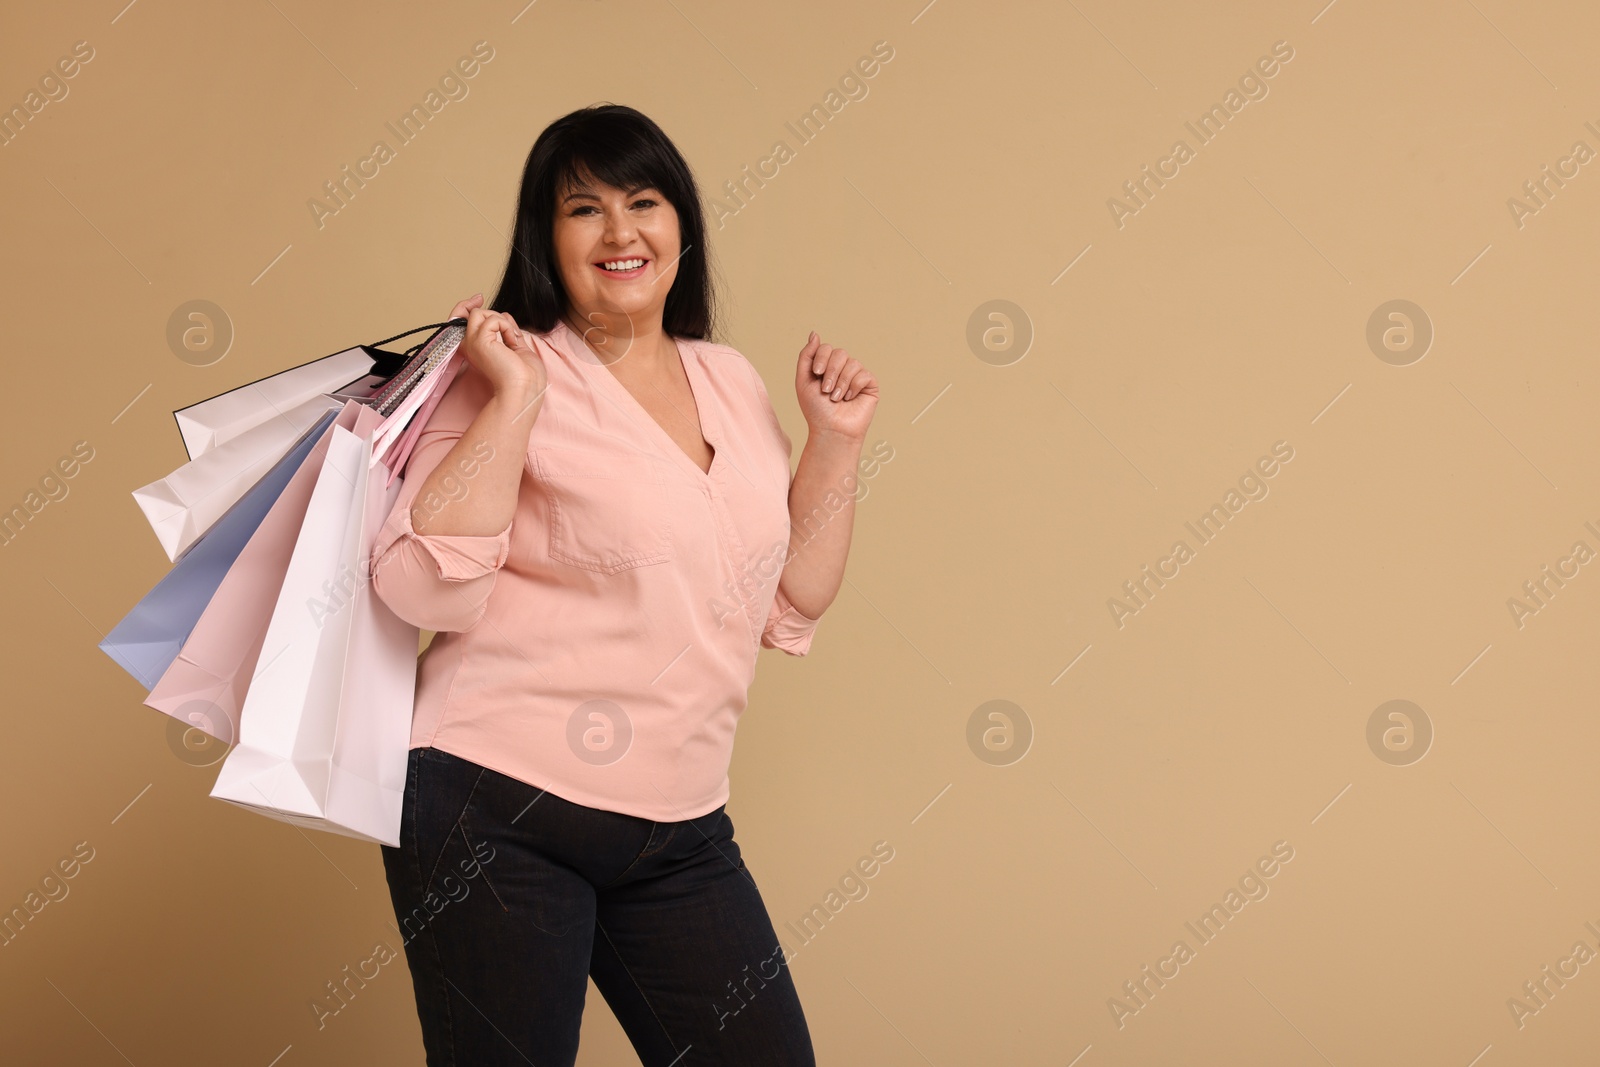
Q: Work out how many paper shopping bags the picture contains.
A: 5